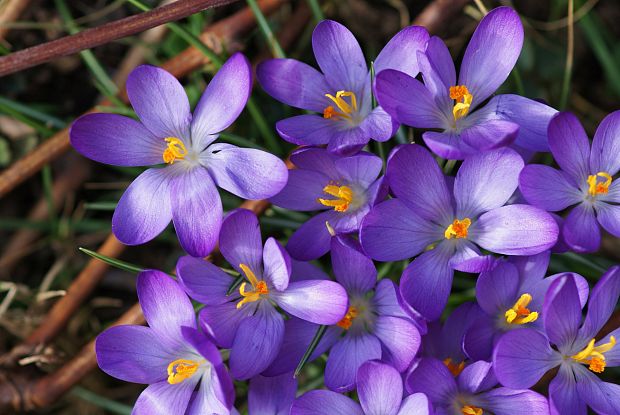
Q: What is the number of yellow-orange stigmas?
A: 13